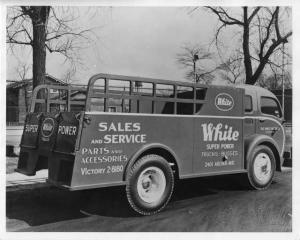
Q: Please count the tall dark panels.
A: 2